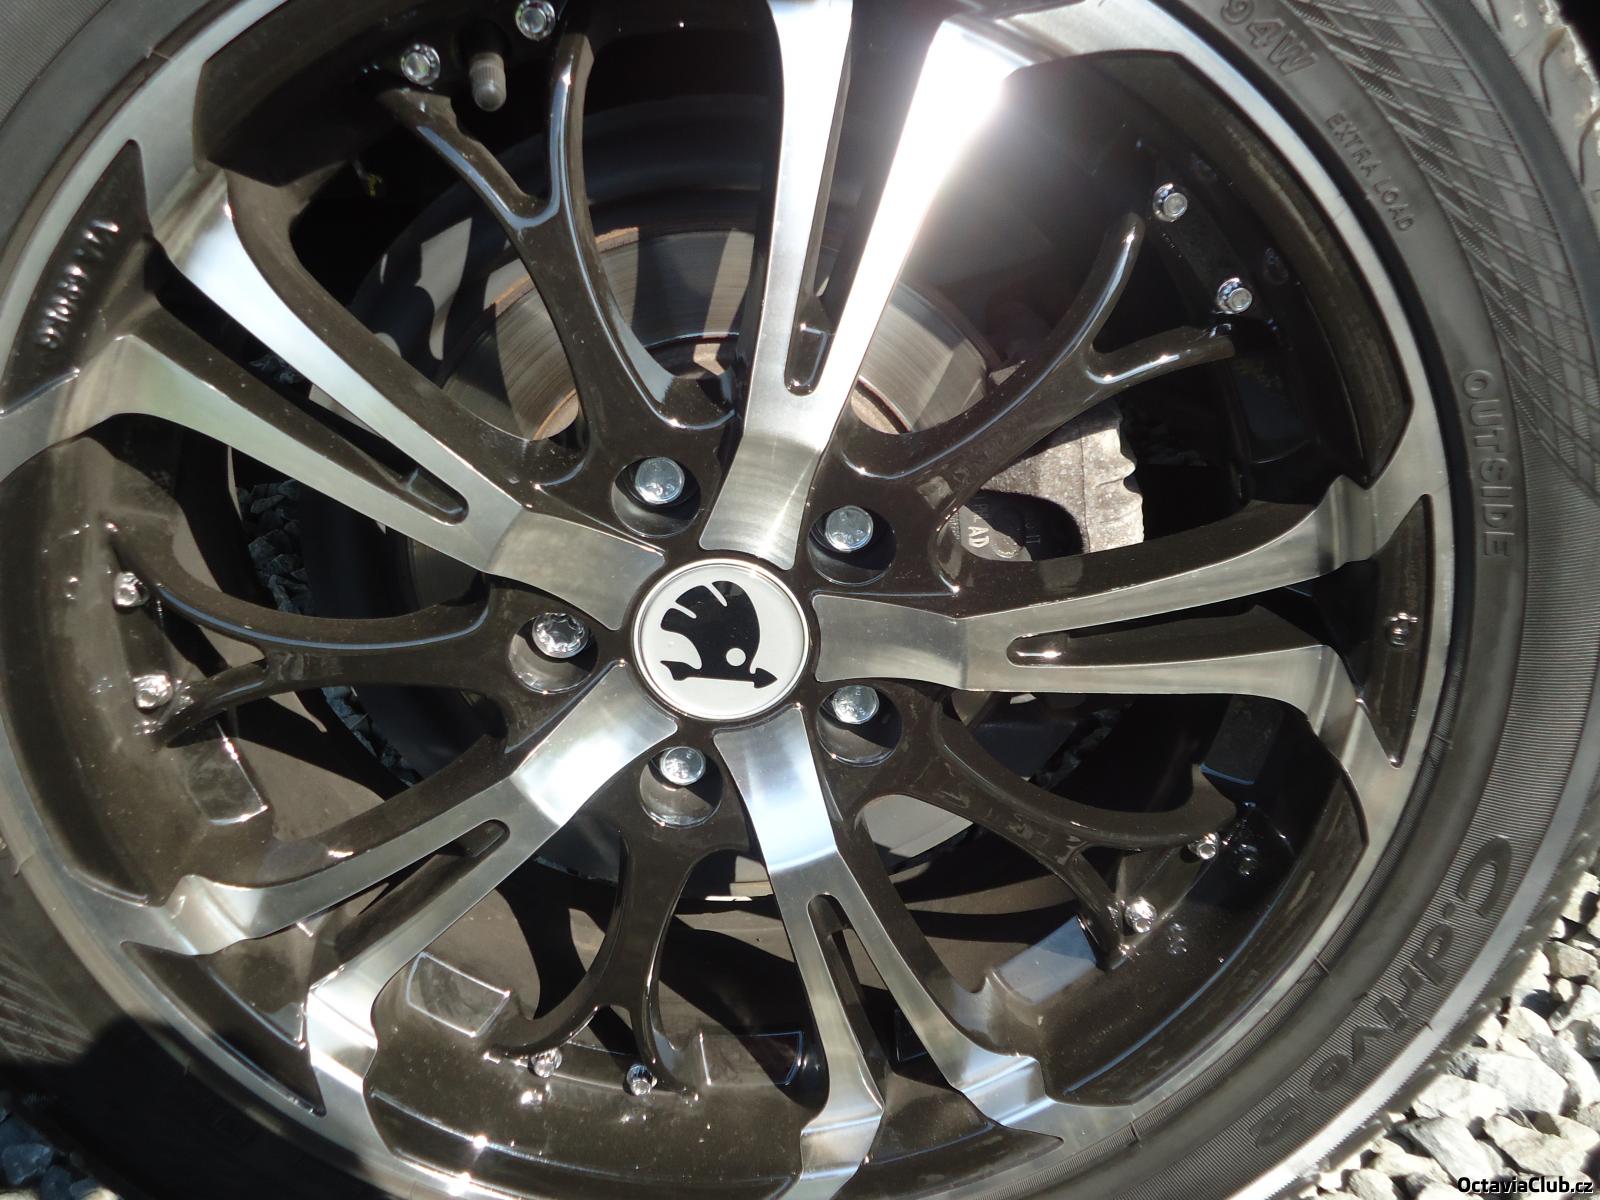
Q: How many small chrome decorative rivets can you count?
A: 10